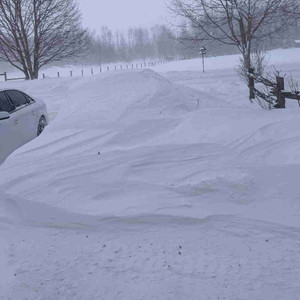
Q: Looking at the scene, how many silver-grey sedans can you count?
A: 1